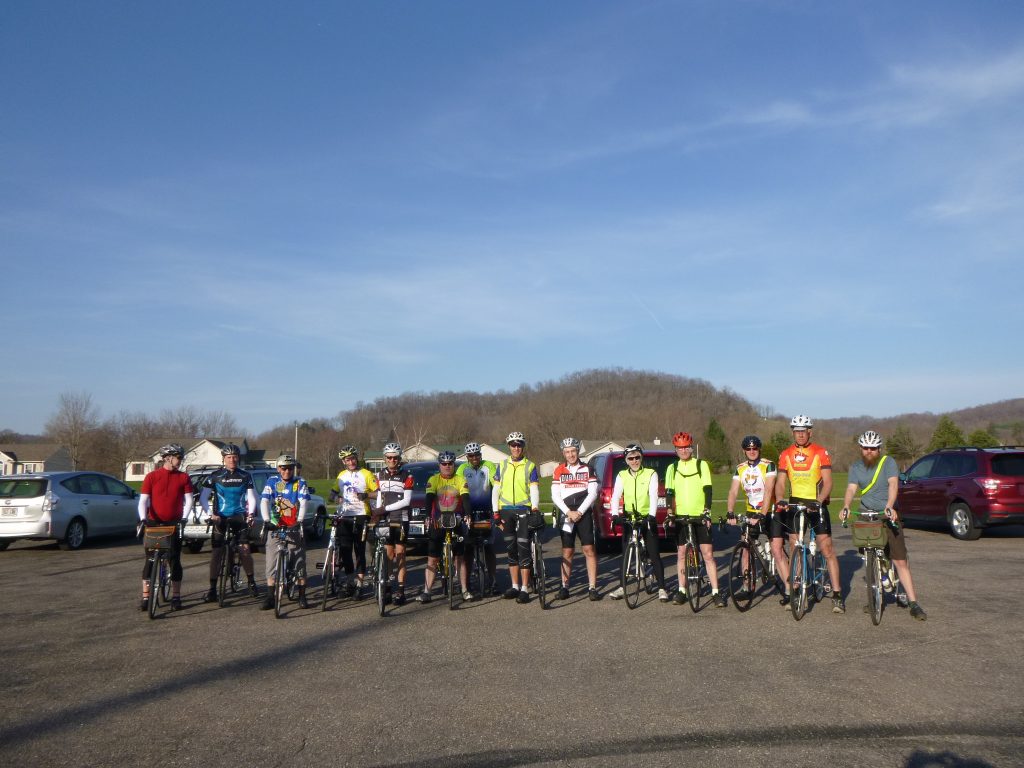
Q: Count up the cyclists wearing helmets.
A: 14